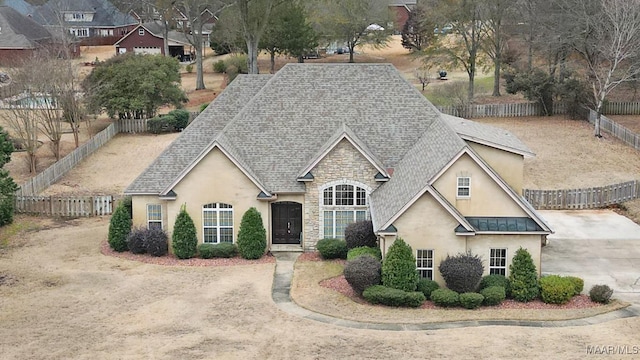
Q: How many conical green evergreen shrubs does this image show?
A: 5